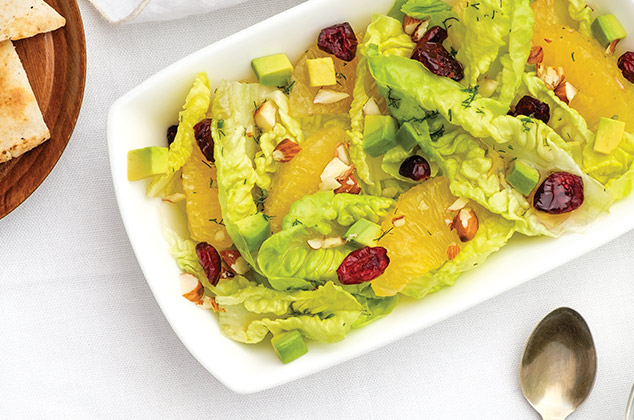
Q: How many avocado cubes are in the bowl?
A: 11